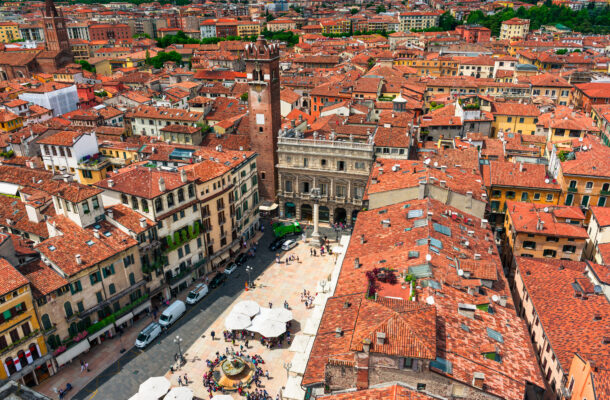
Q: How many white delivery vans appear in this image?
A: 3